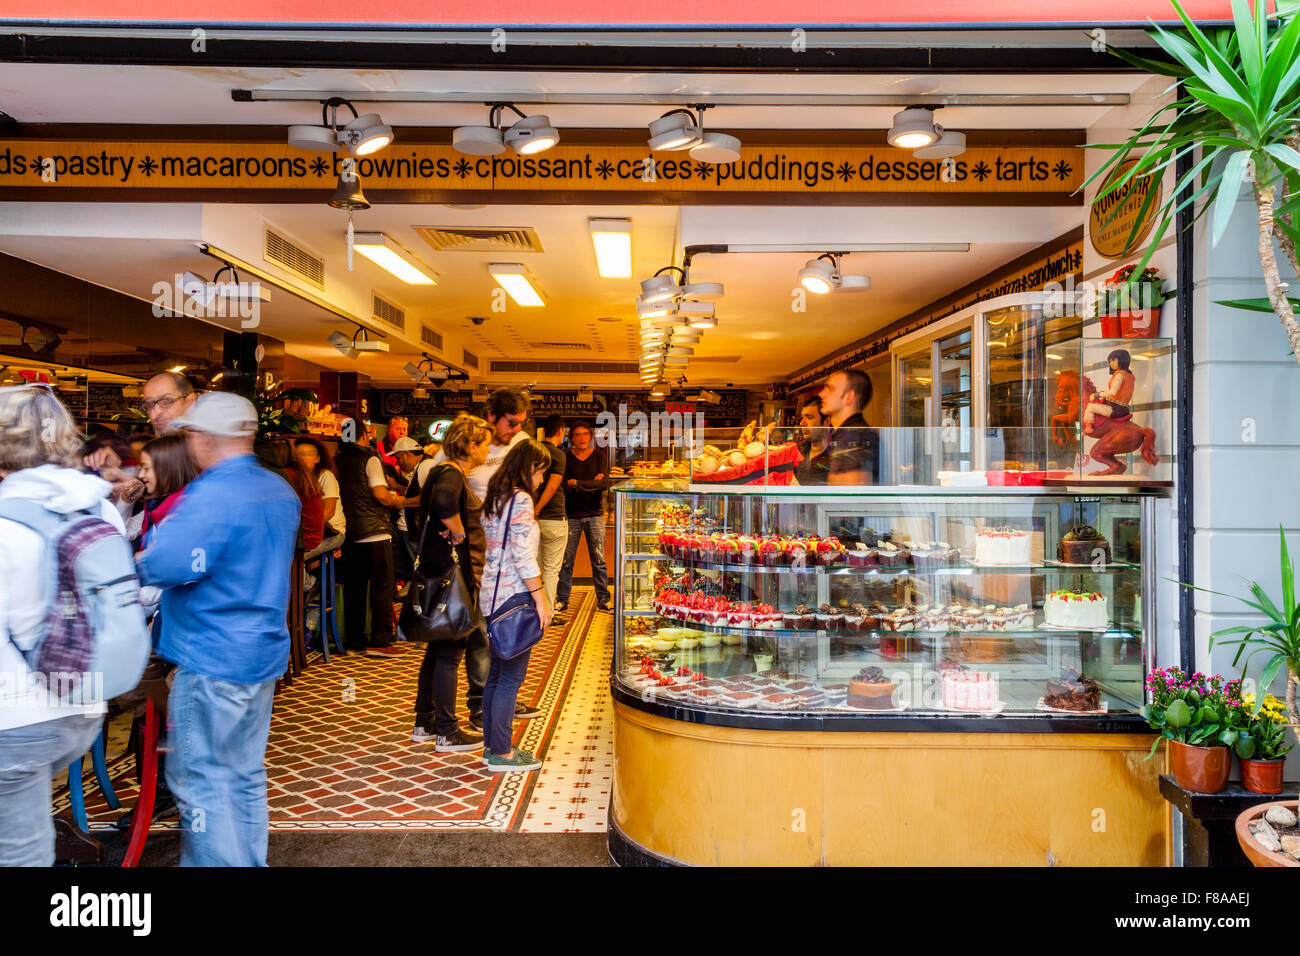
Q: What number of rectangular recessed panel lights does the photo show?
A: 3